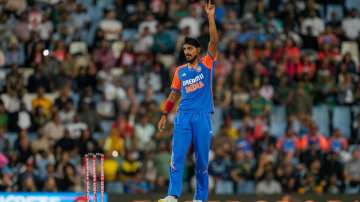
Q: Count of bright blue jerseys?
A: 1